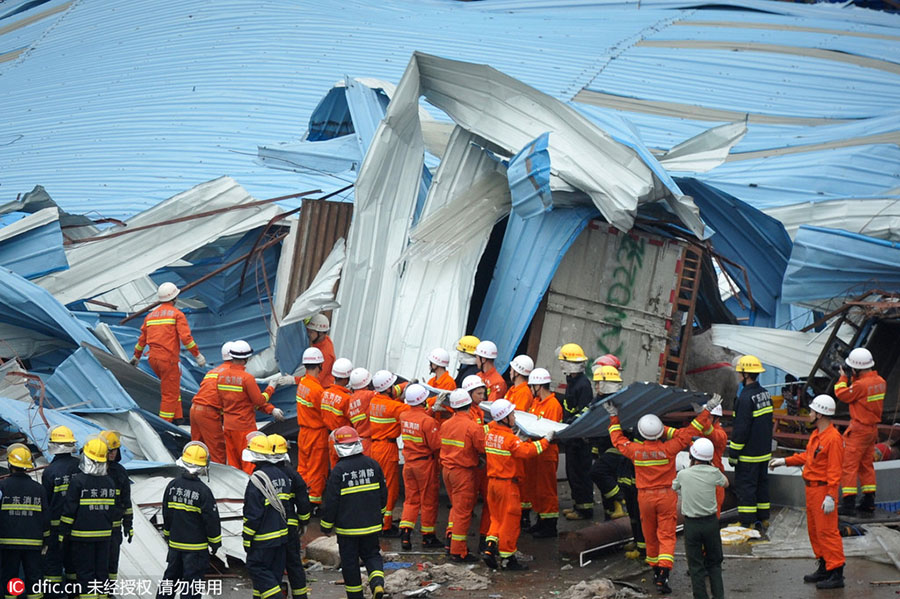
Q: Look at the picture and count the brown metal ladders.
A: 1